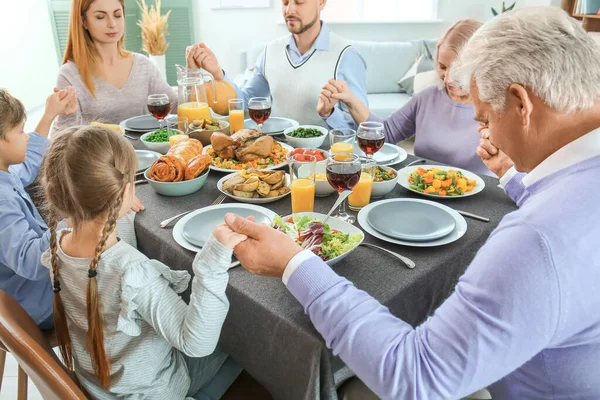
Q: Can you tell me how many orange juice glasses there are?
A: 5